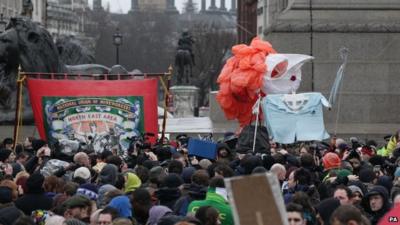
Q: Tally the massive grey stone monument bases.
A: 1